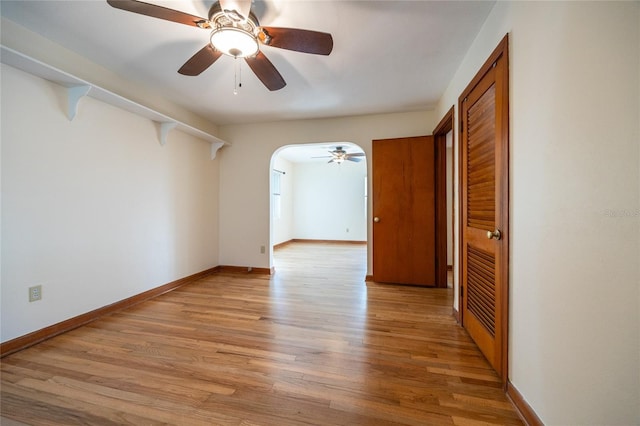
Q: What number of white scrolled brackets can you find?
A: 3